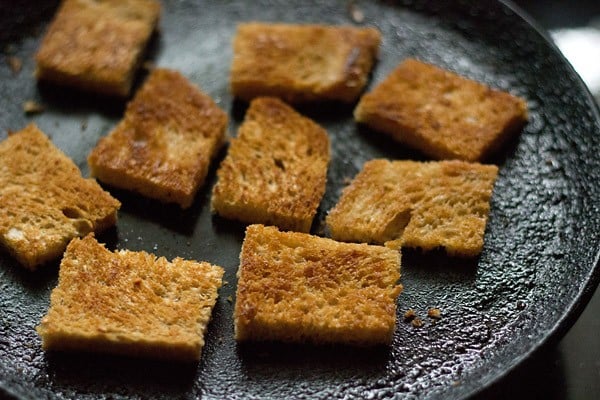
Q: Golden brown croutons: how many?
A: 9